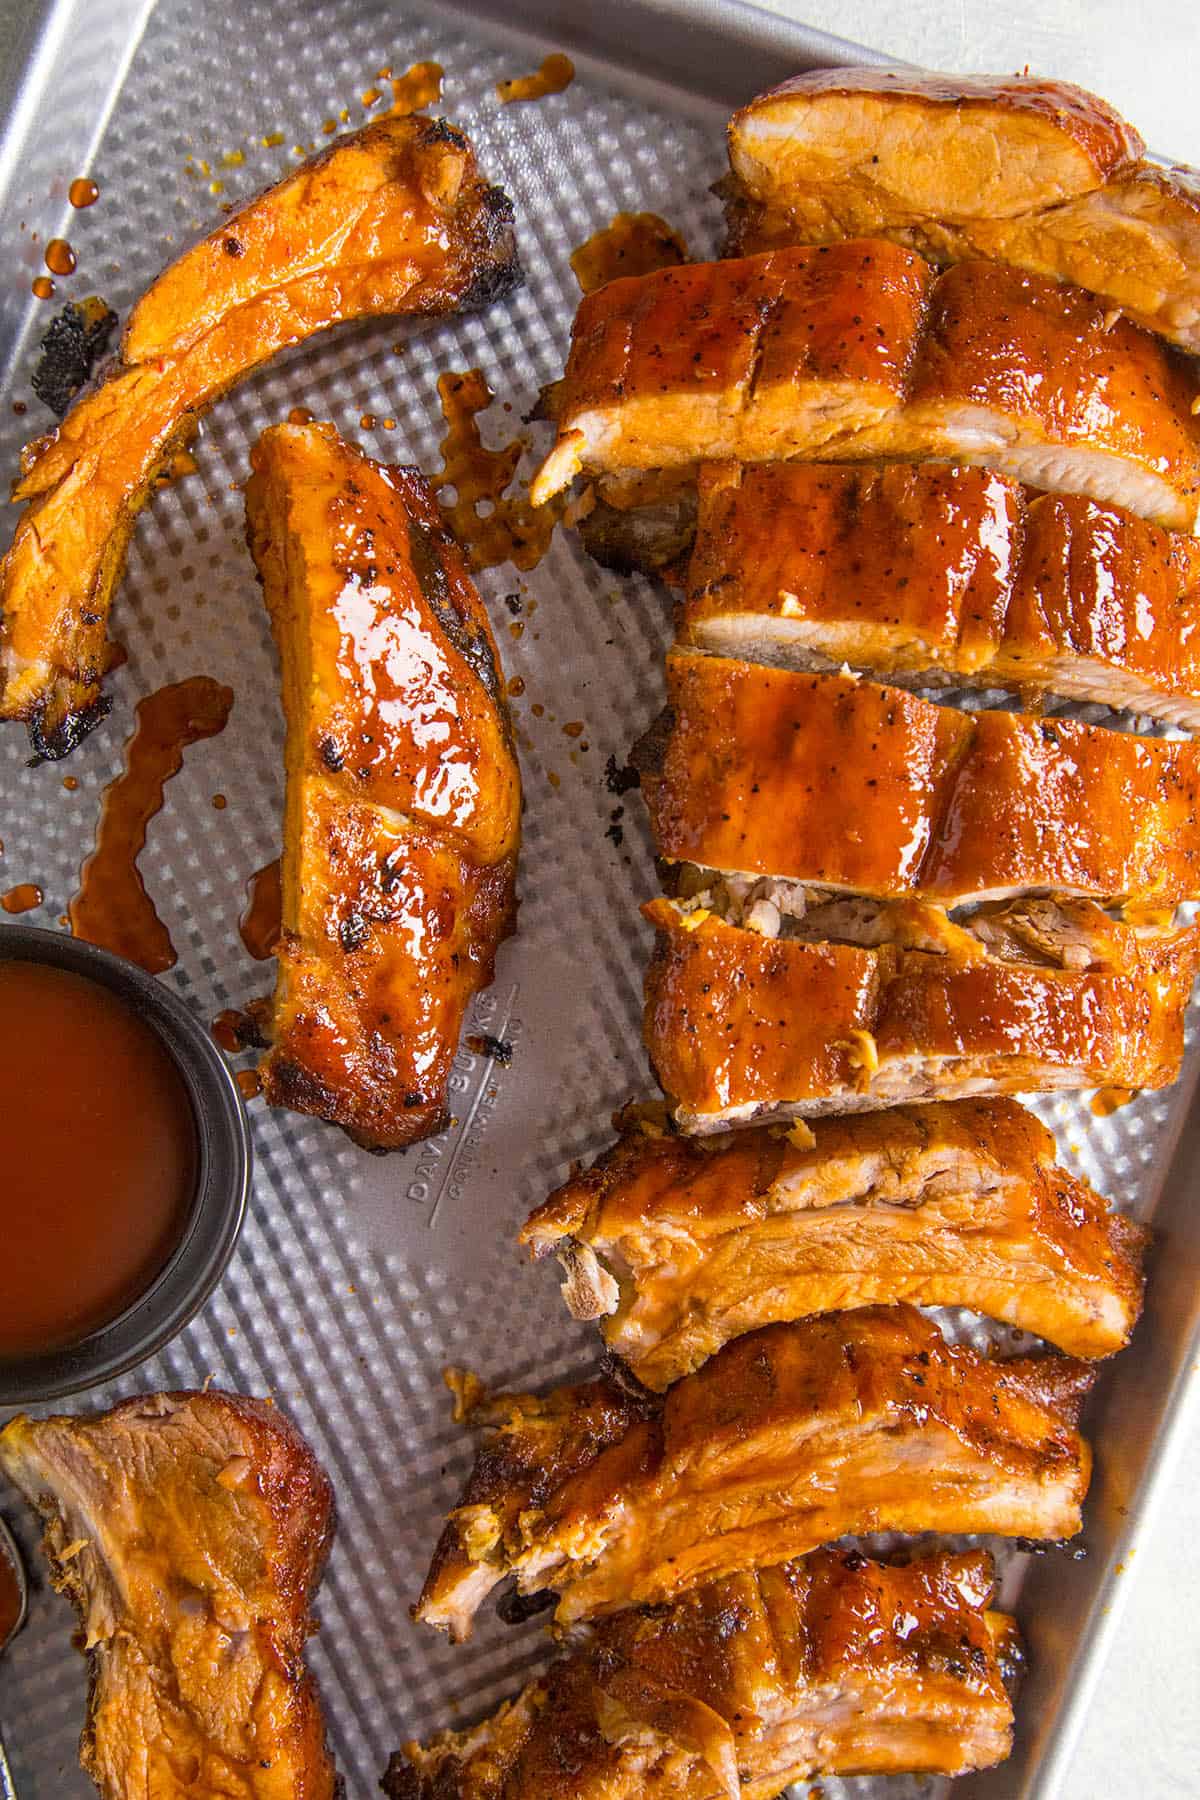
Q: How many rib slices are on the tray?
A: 11